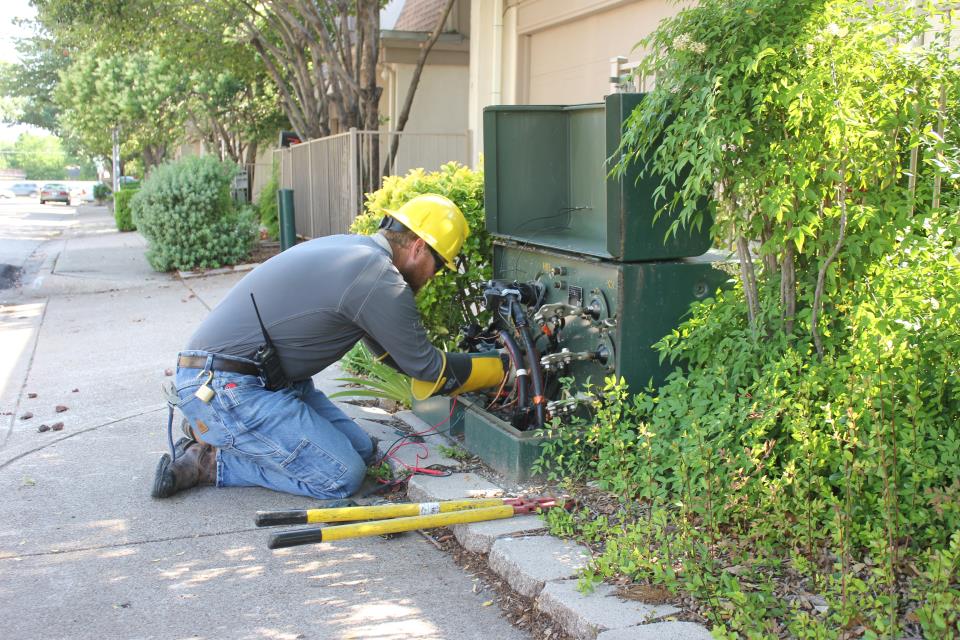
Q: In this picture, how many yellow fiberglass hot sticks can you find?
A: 2